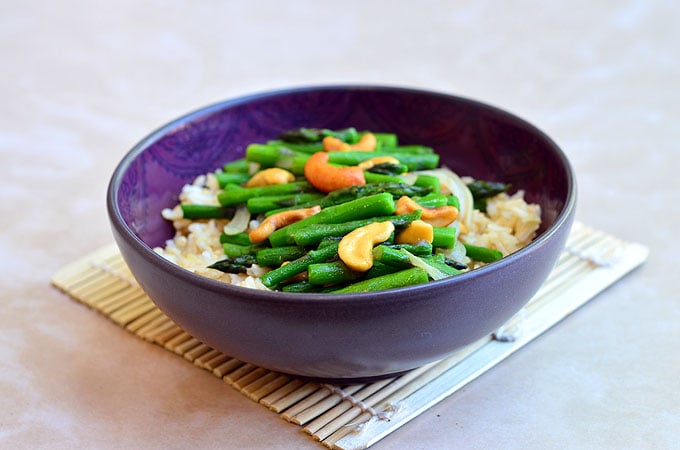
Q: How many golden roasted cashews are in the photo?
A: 8